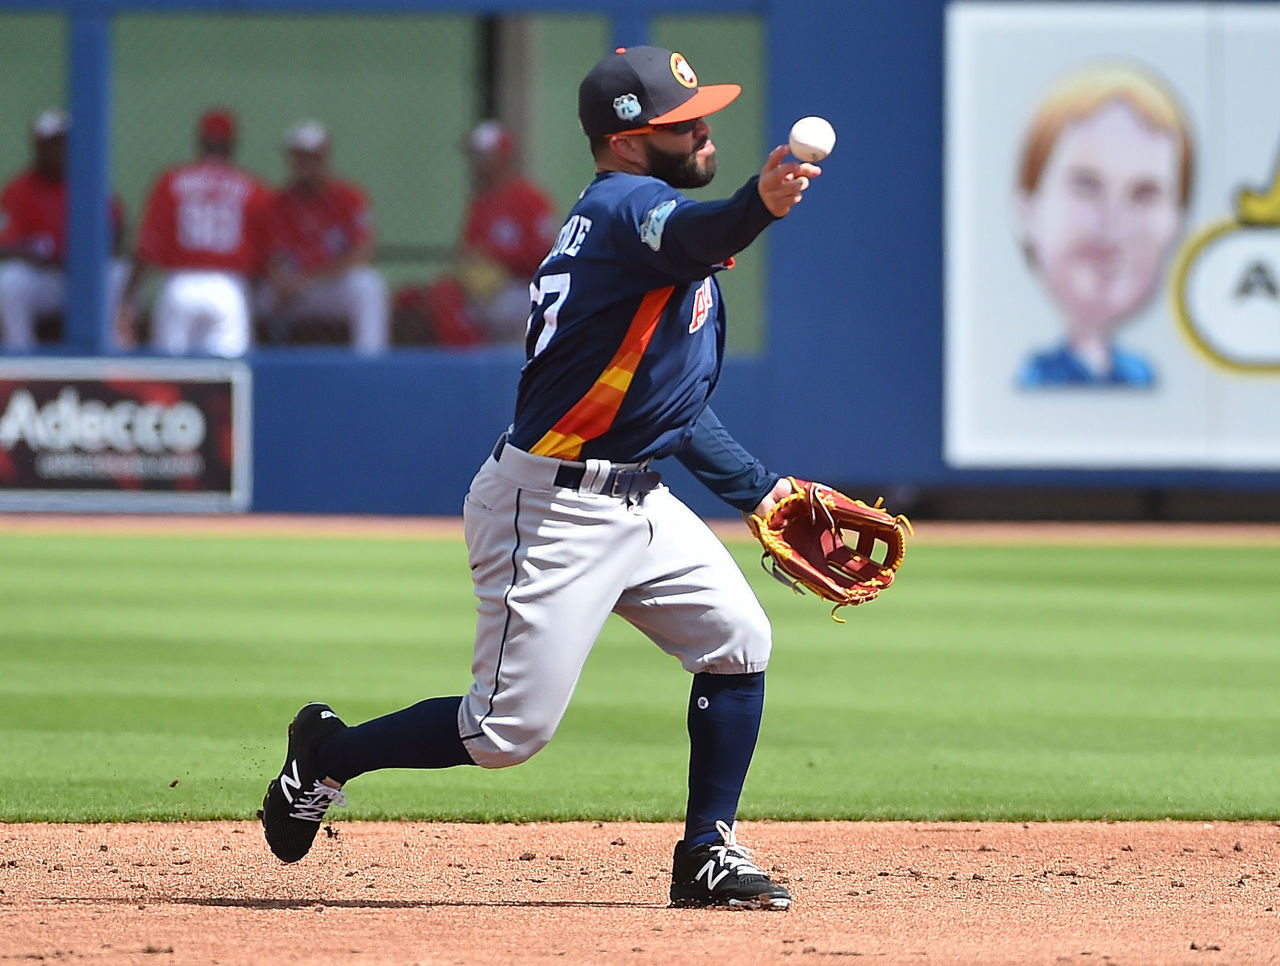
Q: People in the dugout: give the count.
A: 4